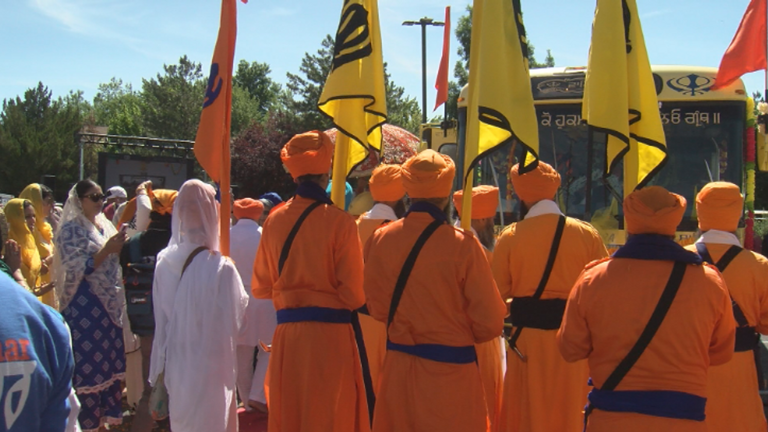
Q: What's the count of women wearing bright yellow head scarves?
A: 2